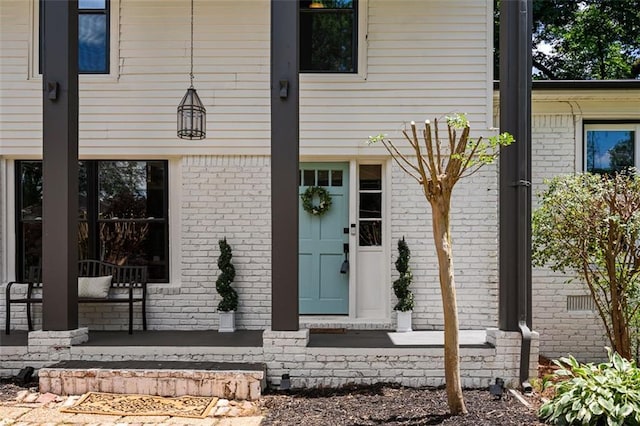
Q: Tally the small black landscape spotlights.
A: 3